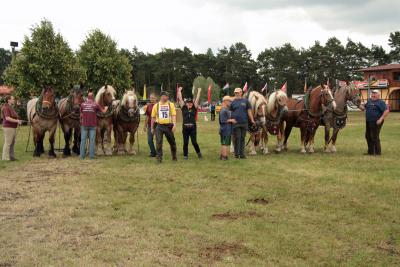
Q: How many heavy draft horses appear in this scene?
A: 8